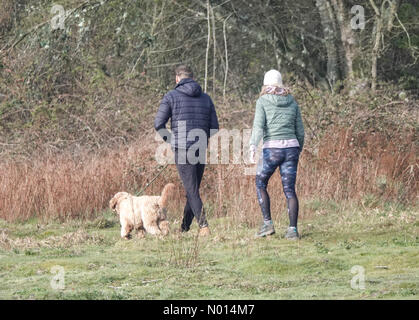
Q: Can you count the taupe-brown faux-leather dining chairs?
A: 0